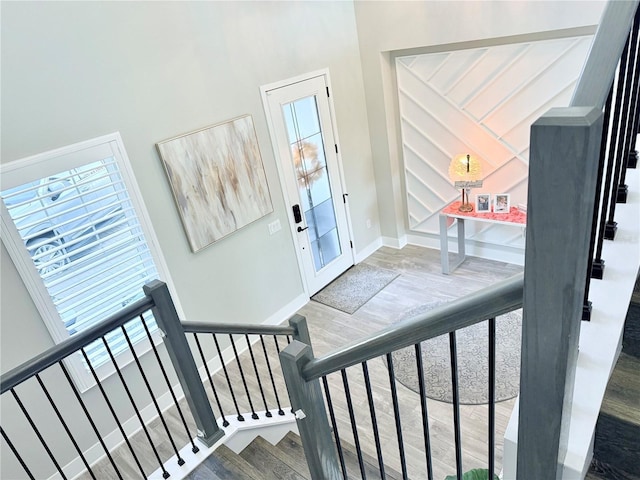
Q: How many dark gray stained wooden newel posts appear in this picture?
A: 4